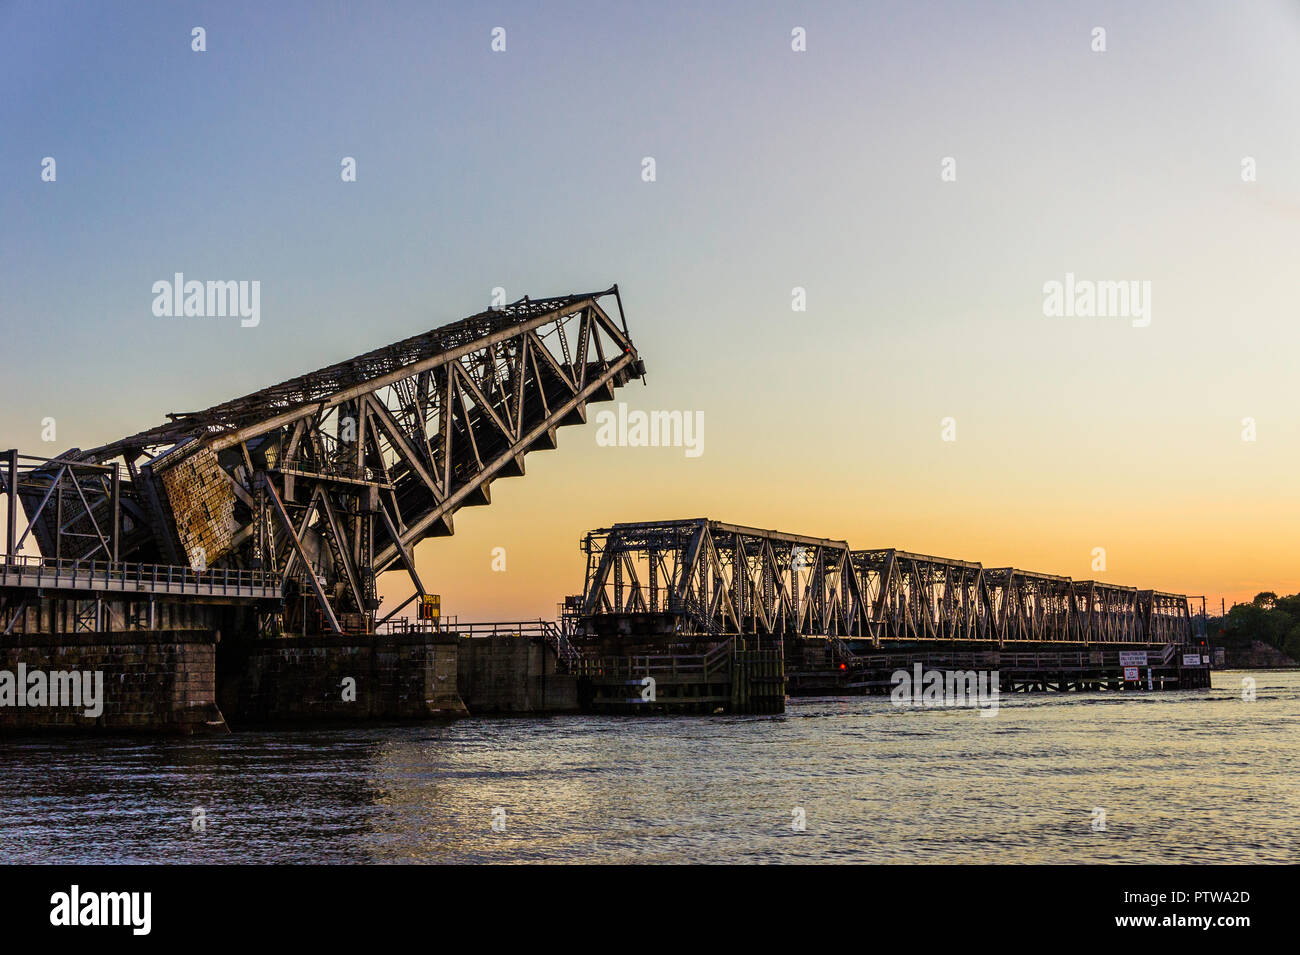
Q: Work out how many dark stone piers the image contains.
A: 2